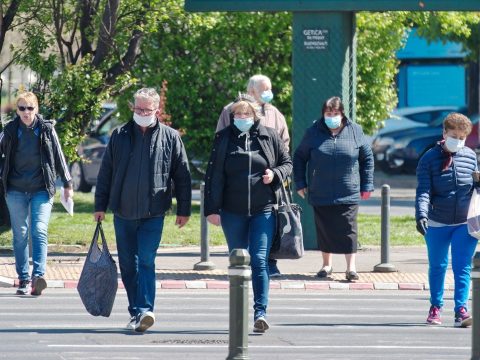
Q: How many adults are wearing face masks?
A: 5